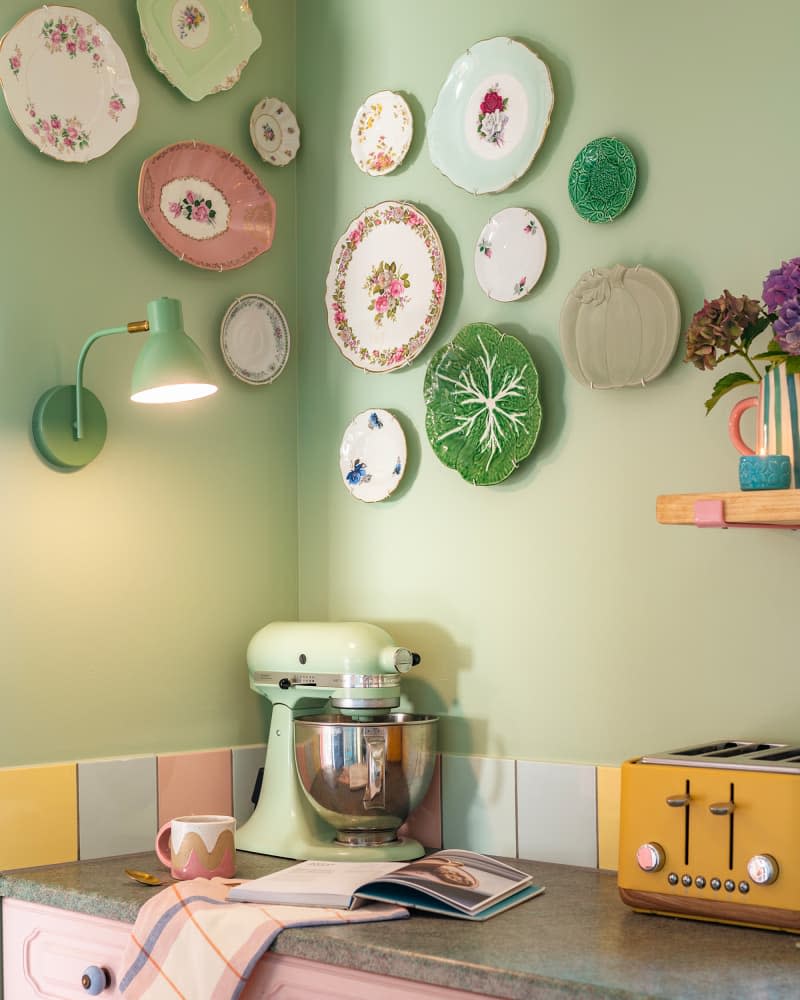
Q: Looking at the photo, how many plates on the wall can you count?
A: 13